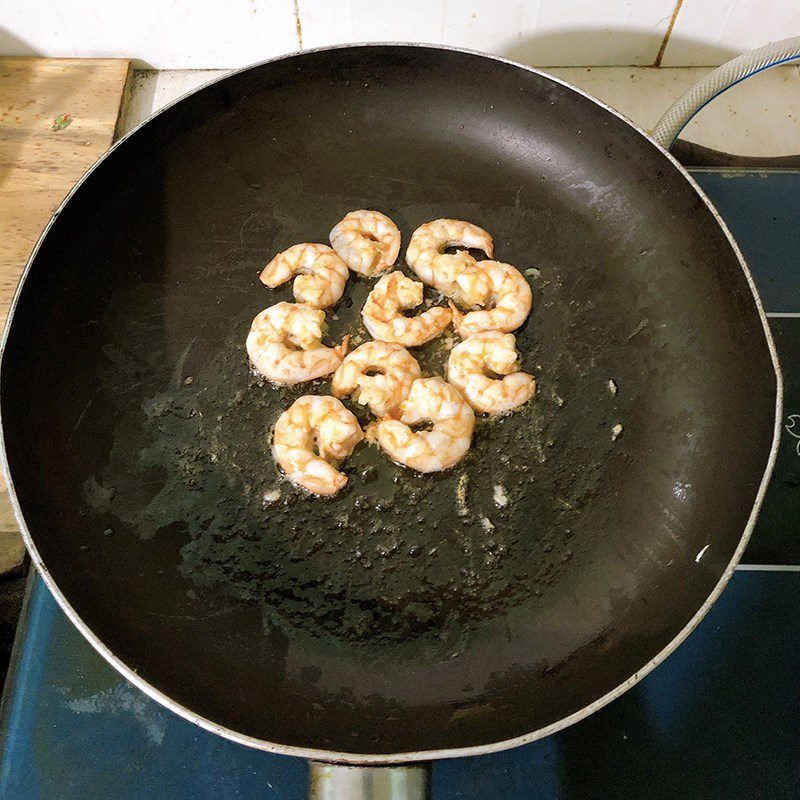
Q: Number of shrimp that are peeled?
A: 10